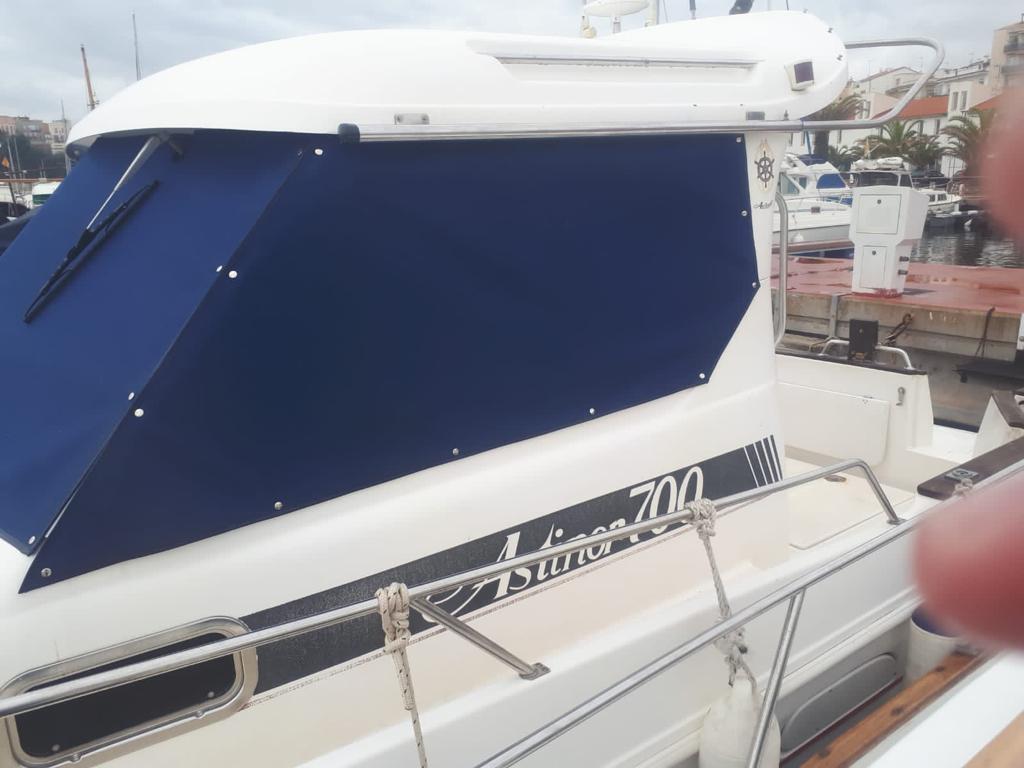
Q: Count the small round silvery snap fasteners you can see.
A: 14